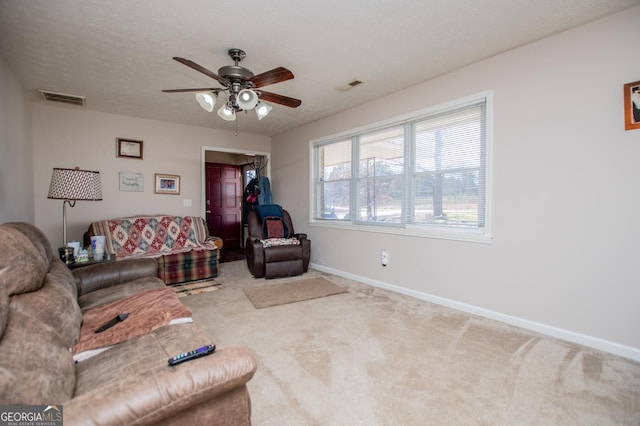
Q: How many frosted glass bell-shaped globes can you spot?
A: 4